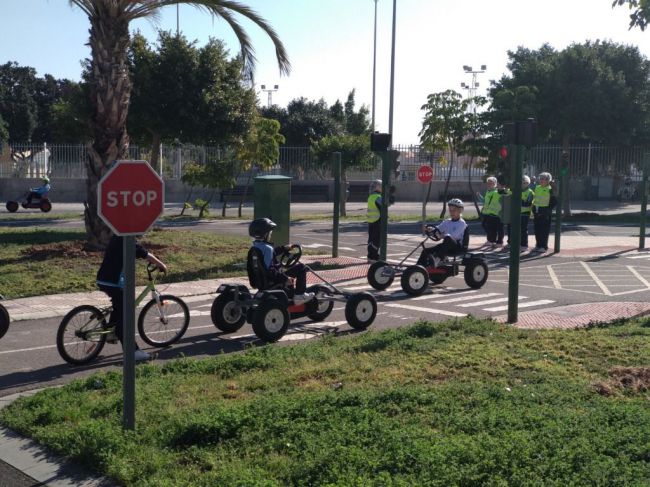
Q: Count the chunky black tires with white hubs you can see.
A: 7